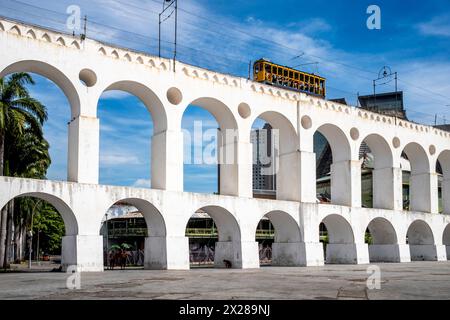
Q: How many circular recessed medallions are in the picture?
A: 7